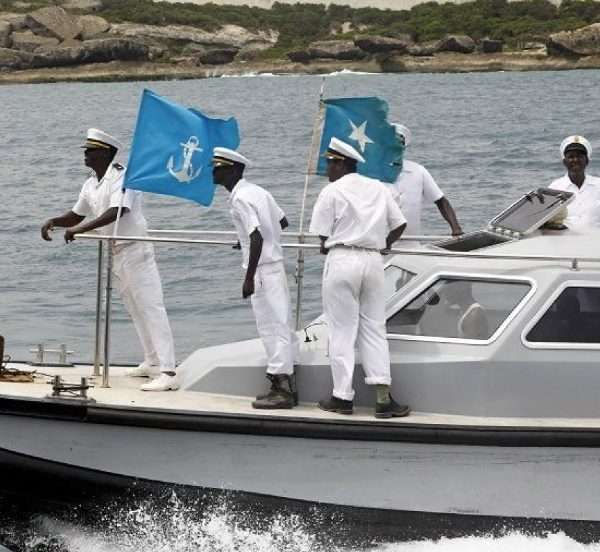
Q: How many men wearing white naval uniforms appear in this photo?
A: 5